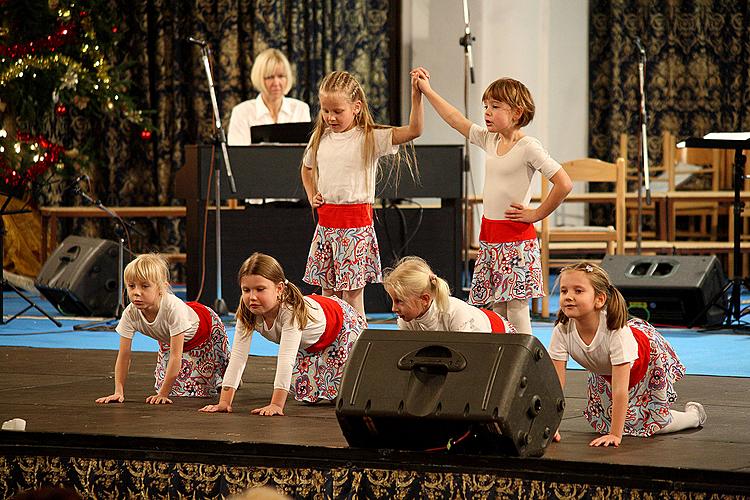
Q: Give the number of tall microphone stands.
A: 3